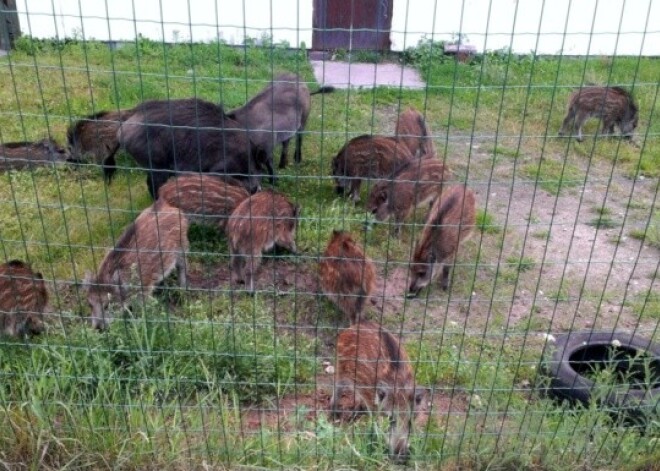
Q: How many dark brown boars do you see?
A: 2